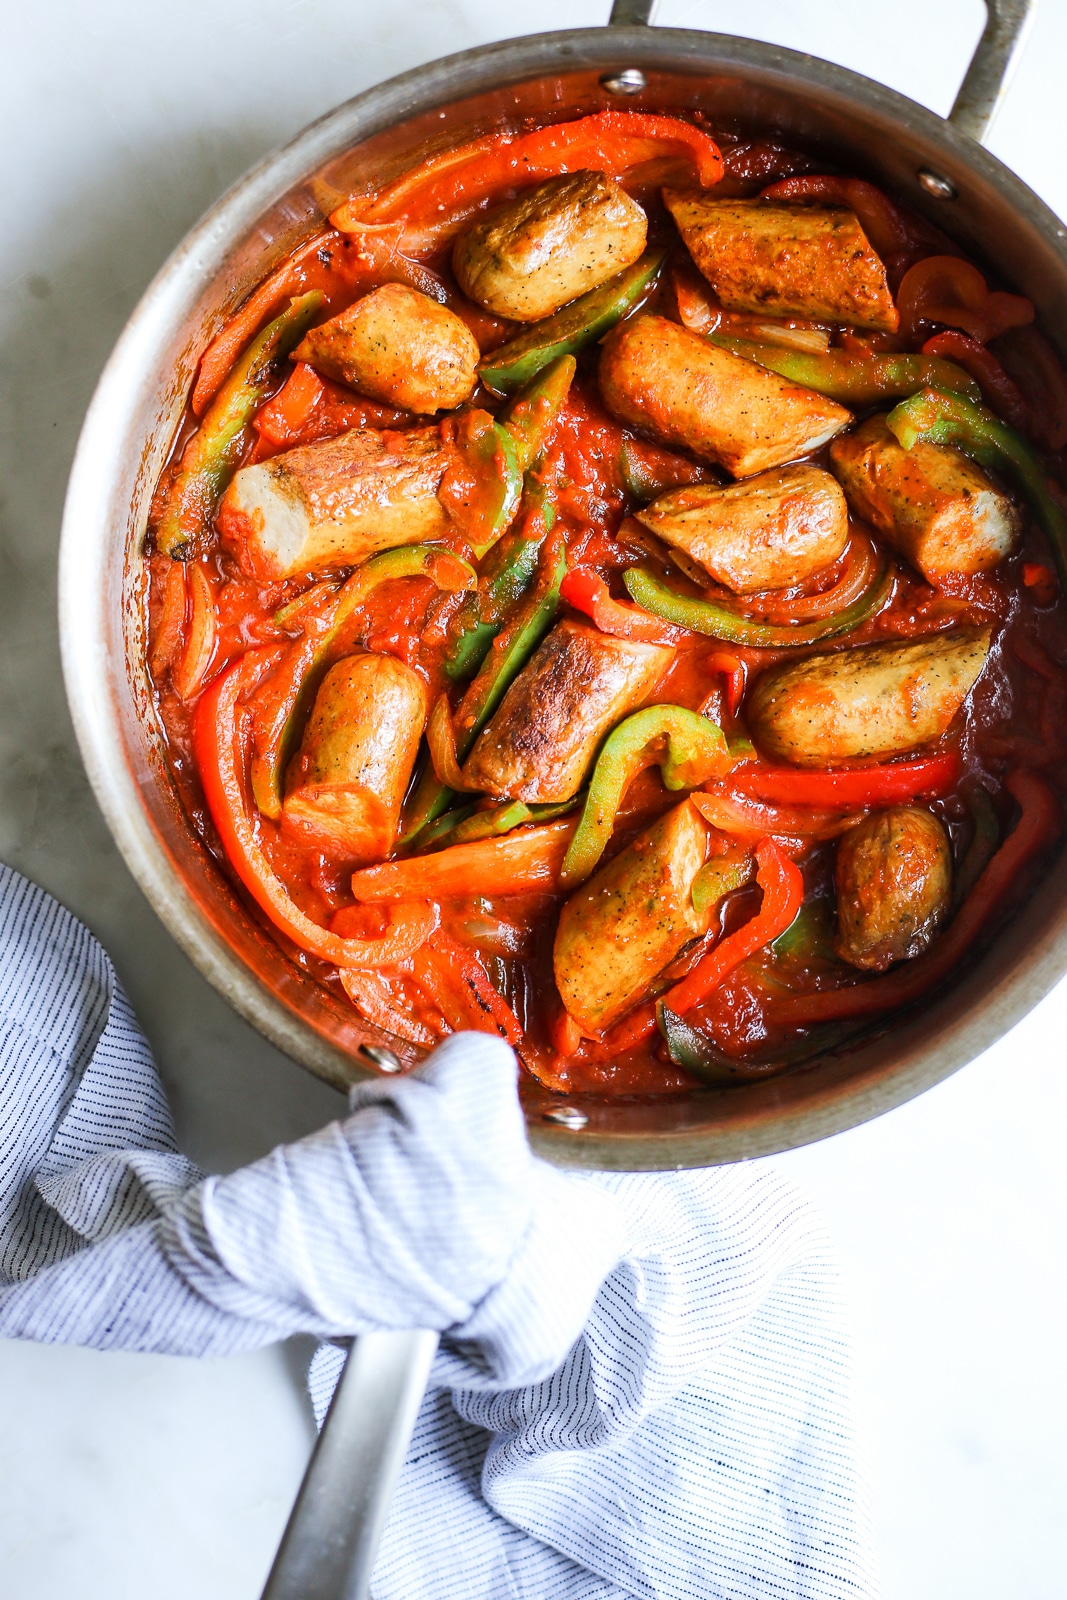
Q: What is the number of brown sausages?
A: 12